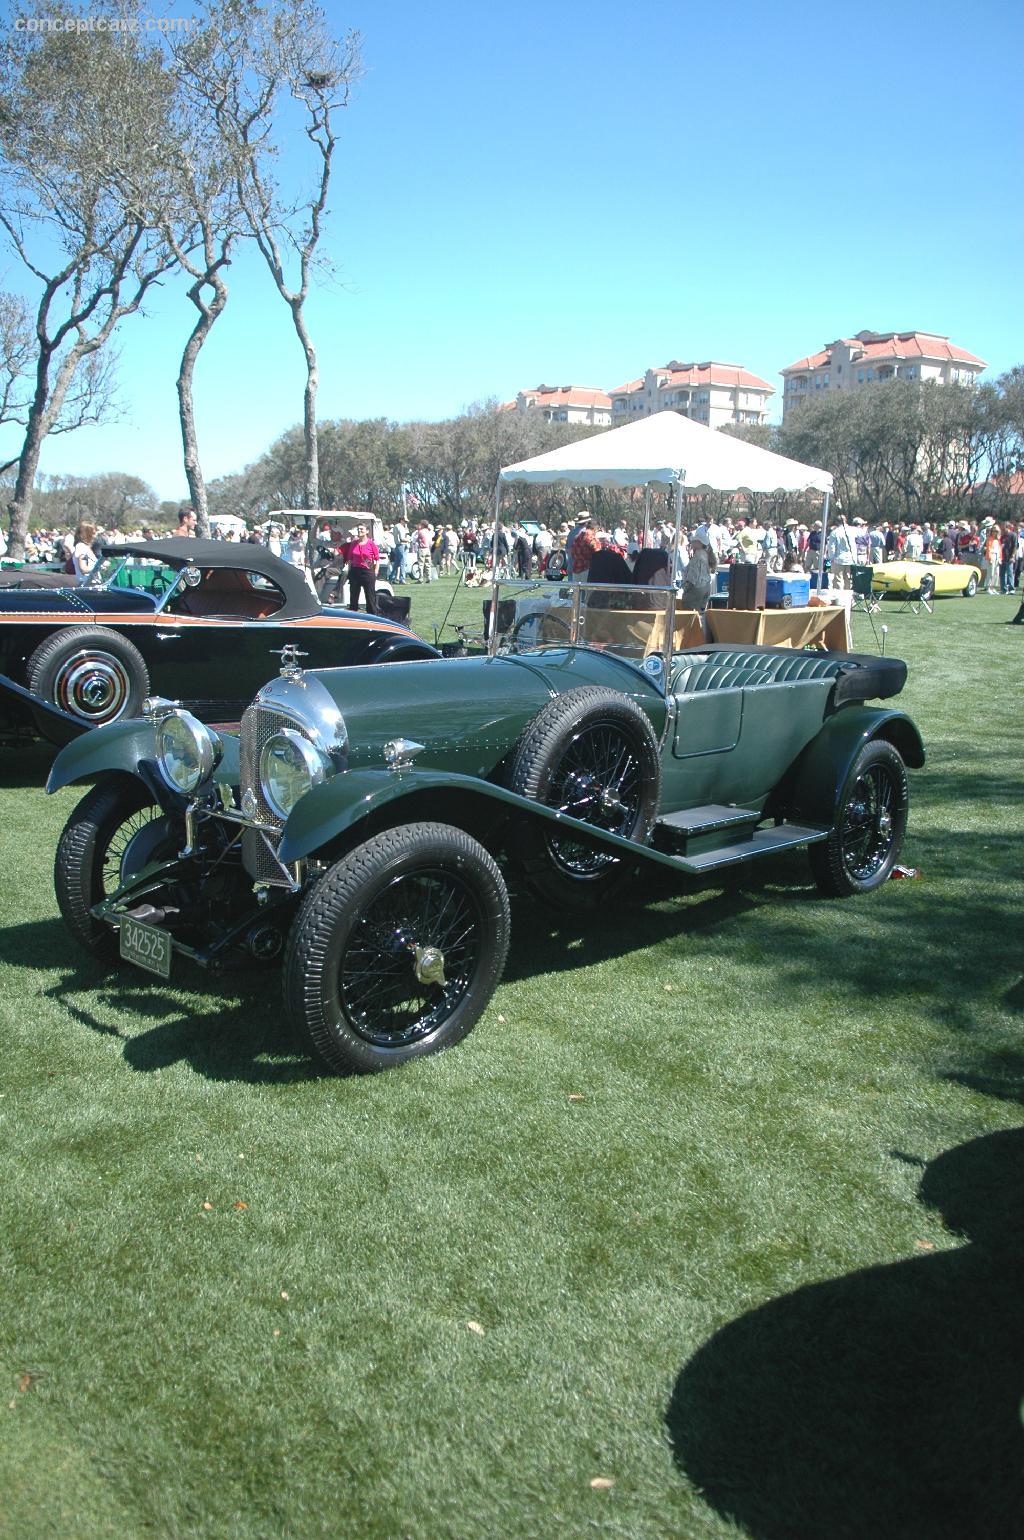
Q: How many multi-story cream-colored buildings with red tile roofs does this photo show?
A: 3